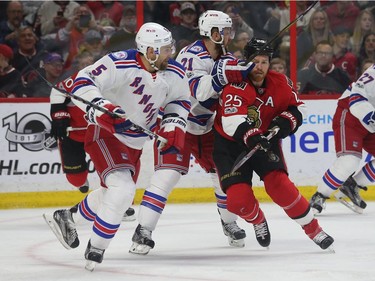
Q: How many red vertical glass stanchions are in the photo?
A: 2